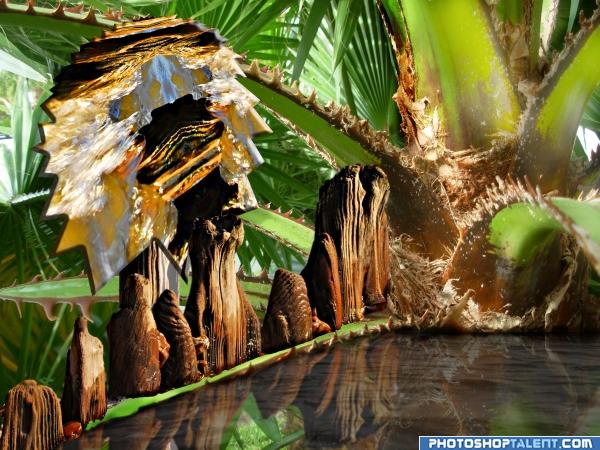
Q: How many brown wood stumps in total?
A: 7